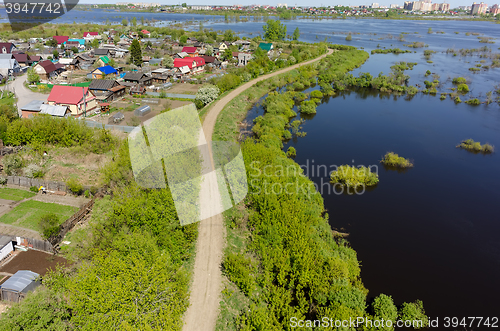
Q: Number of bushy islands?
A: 3